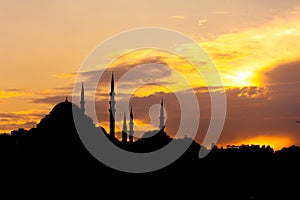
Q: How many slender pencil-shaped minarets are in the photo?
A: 5